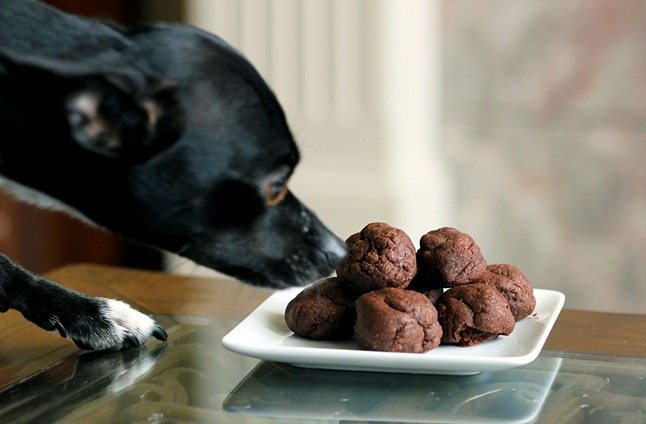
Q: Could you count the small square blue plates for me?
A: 0